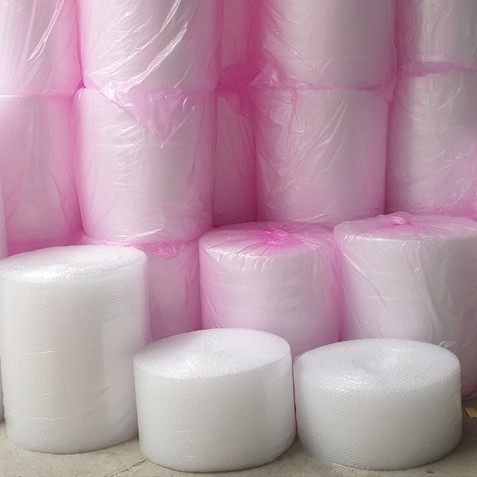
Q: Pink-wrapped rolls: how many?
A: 13